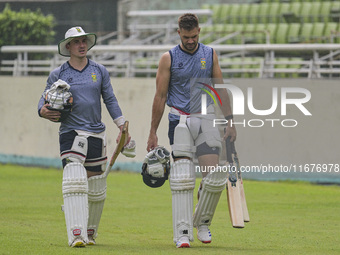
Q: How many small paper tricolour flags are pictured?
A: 0